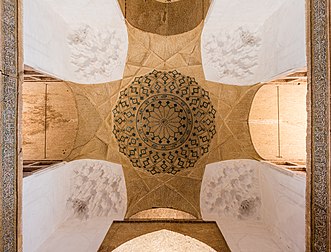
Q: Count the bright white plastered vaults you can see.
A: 4